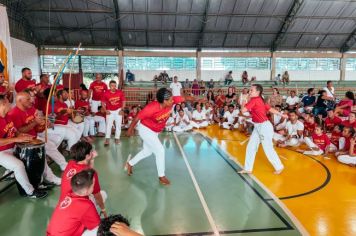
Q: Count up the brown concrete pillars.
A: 4